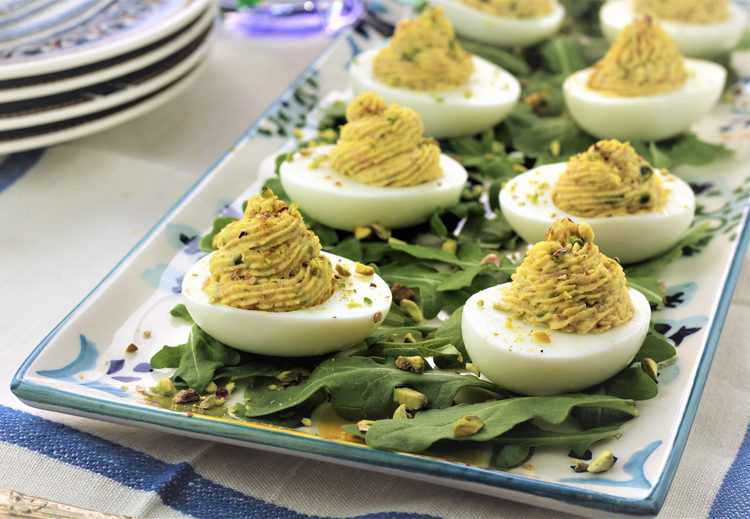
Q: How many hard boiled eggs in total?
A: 8